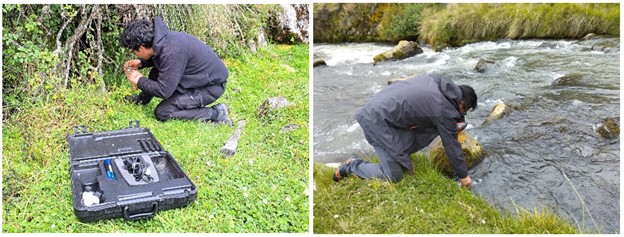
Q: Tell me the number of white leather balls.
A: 0